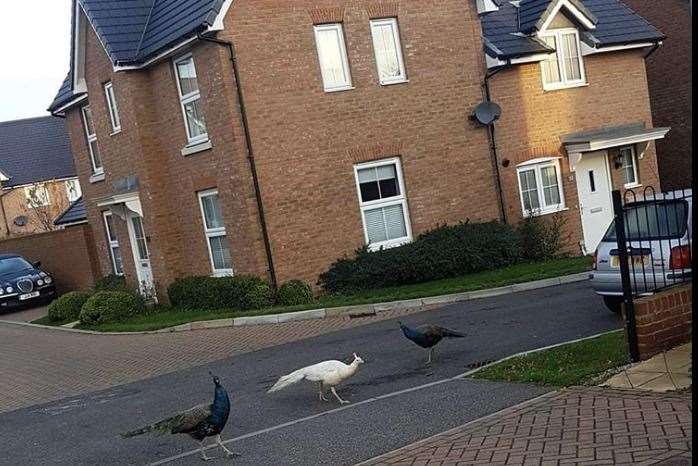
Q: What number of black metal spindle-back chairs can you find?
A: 0